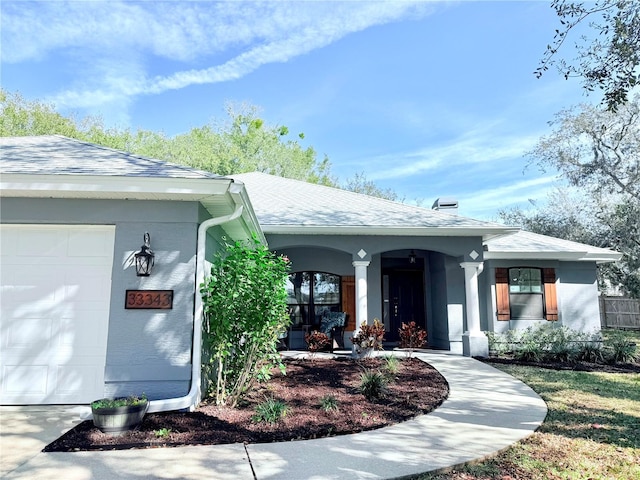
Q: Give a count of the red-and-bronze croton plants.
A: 3